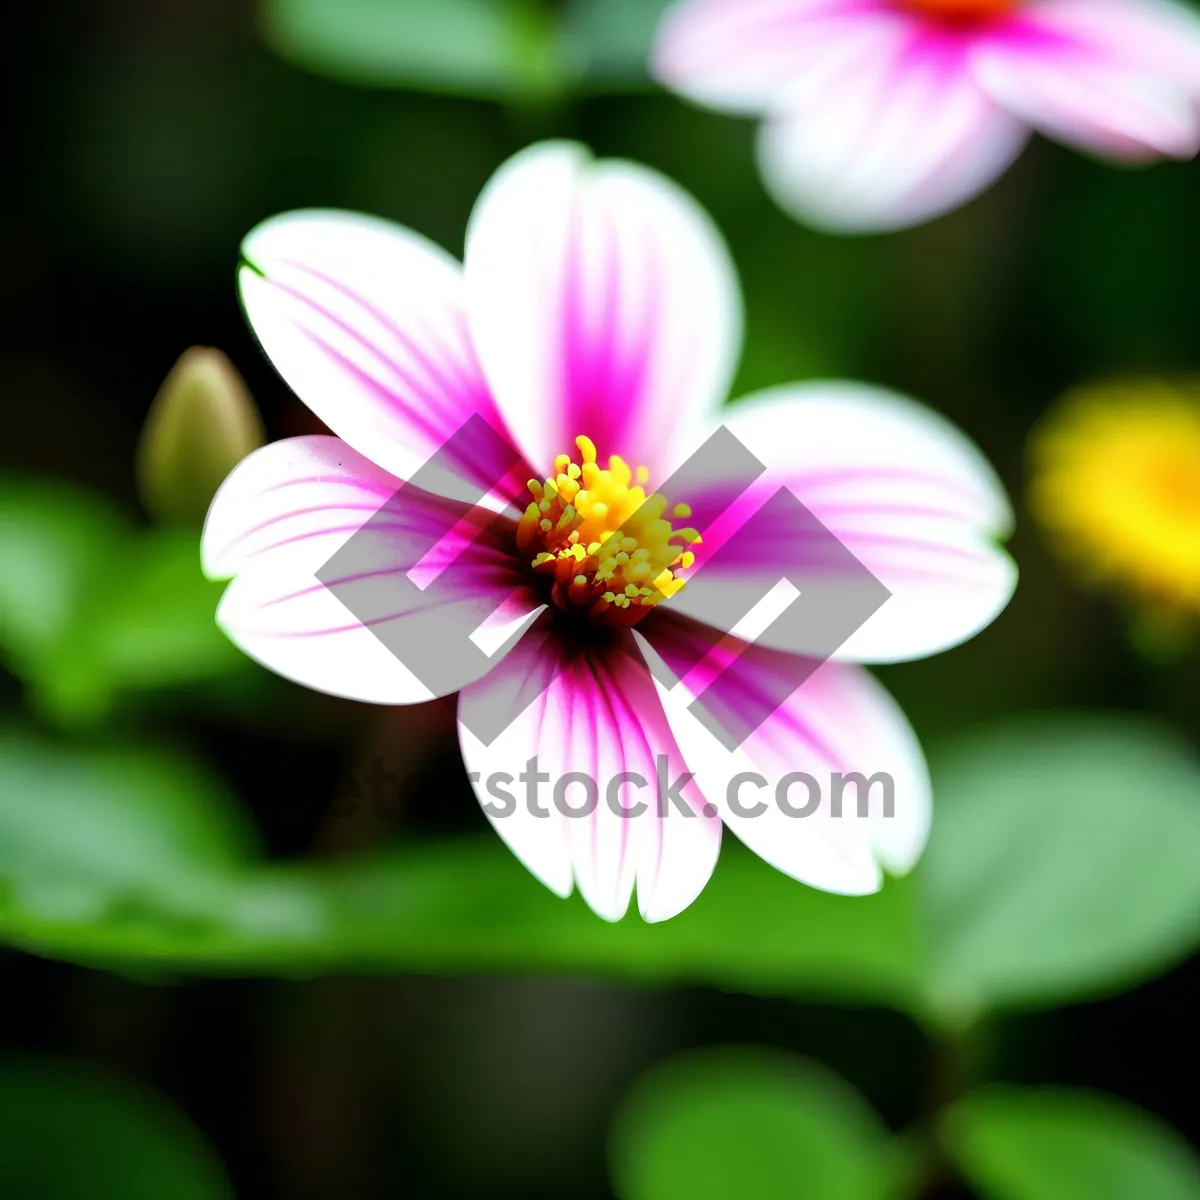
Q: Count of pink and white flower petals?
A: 9